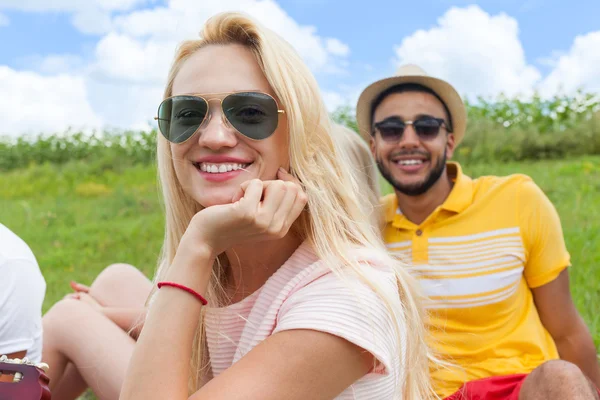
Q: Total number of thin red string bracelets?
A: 1